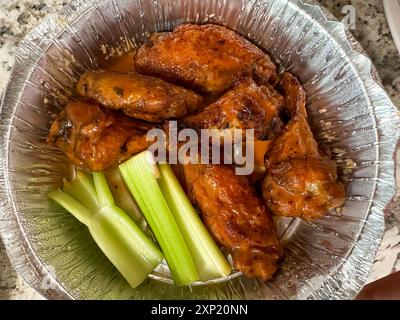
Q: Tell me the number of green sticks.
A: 3